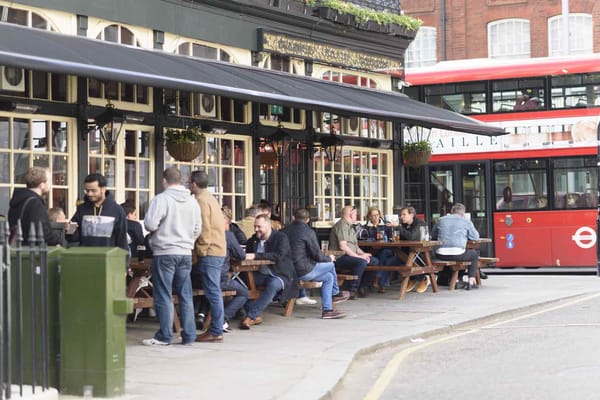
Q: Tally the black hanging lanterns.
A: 3